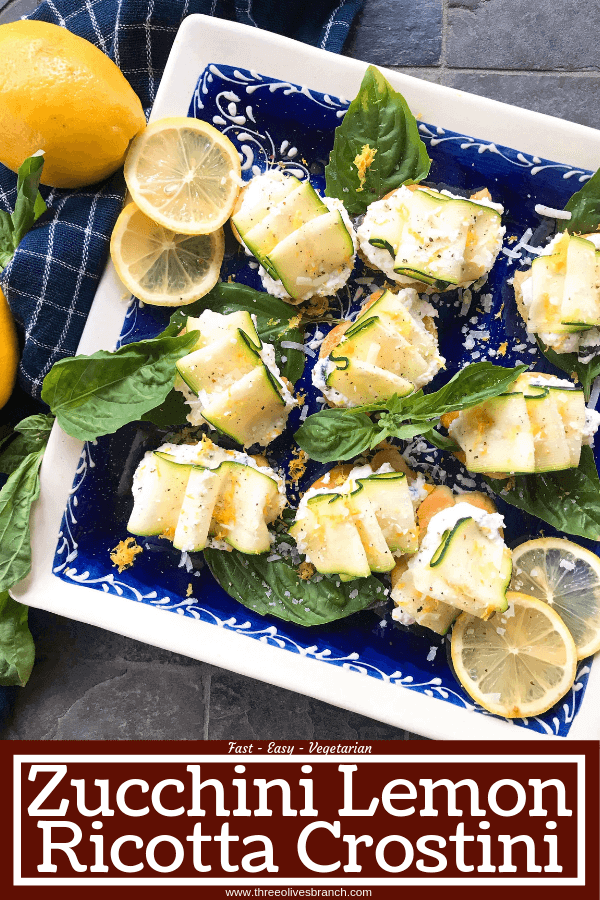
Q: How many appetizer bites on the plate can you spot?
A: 9